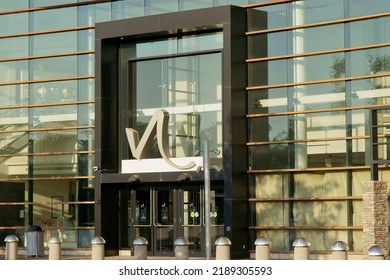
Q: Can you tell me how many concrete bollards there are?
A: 10